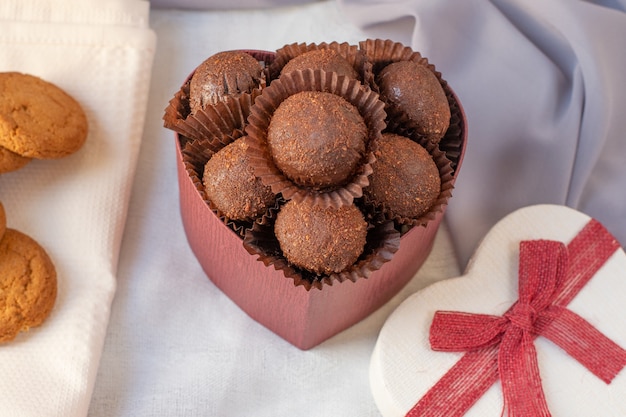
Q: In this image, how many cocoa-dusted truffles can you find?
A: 7